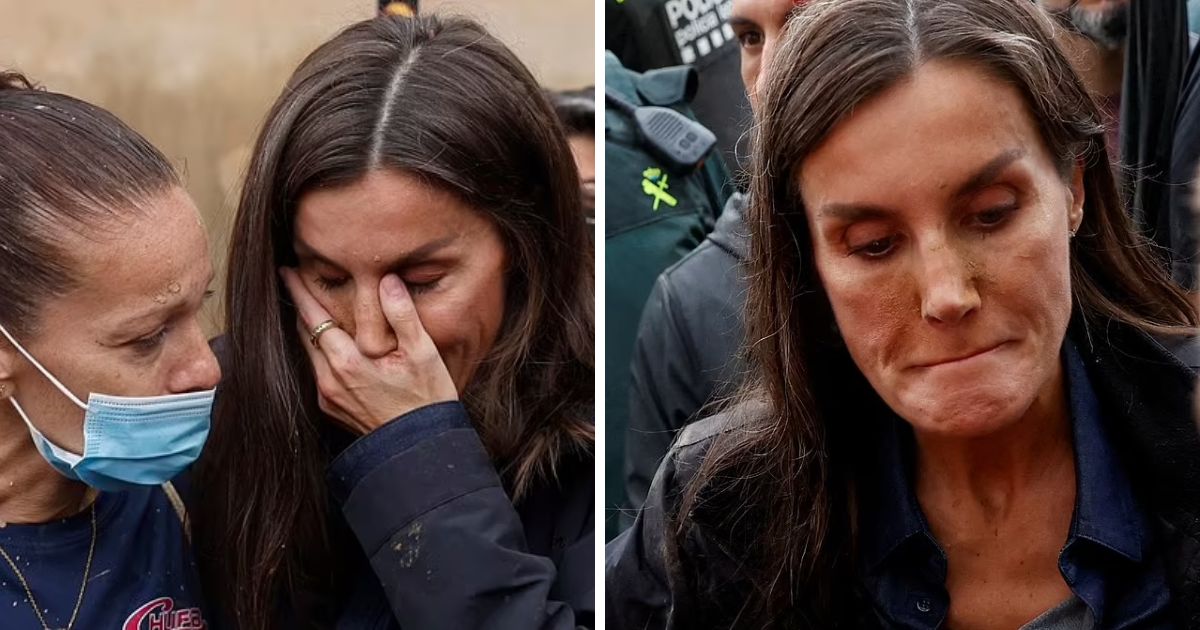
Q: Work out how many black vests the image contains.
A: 1